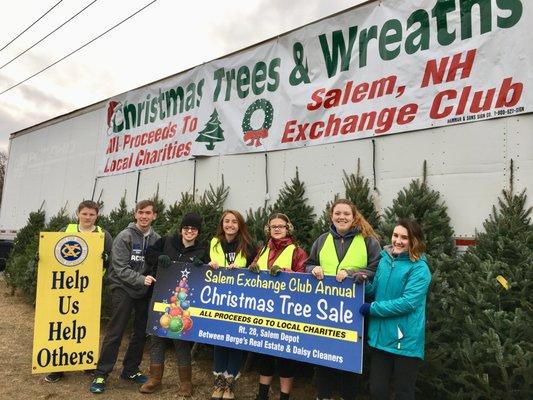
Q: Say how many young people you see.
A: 7